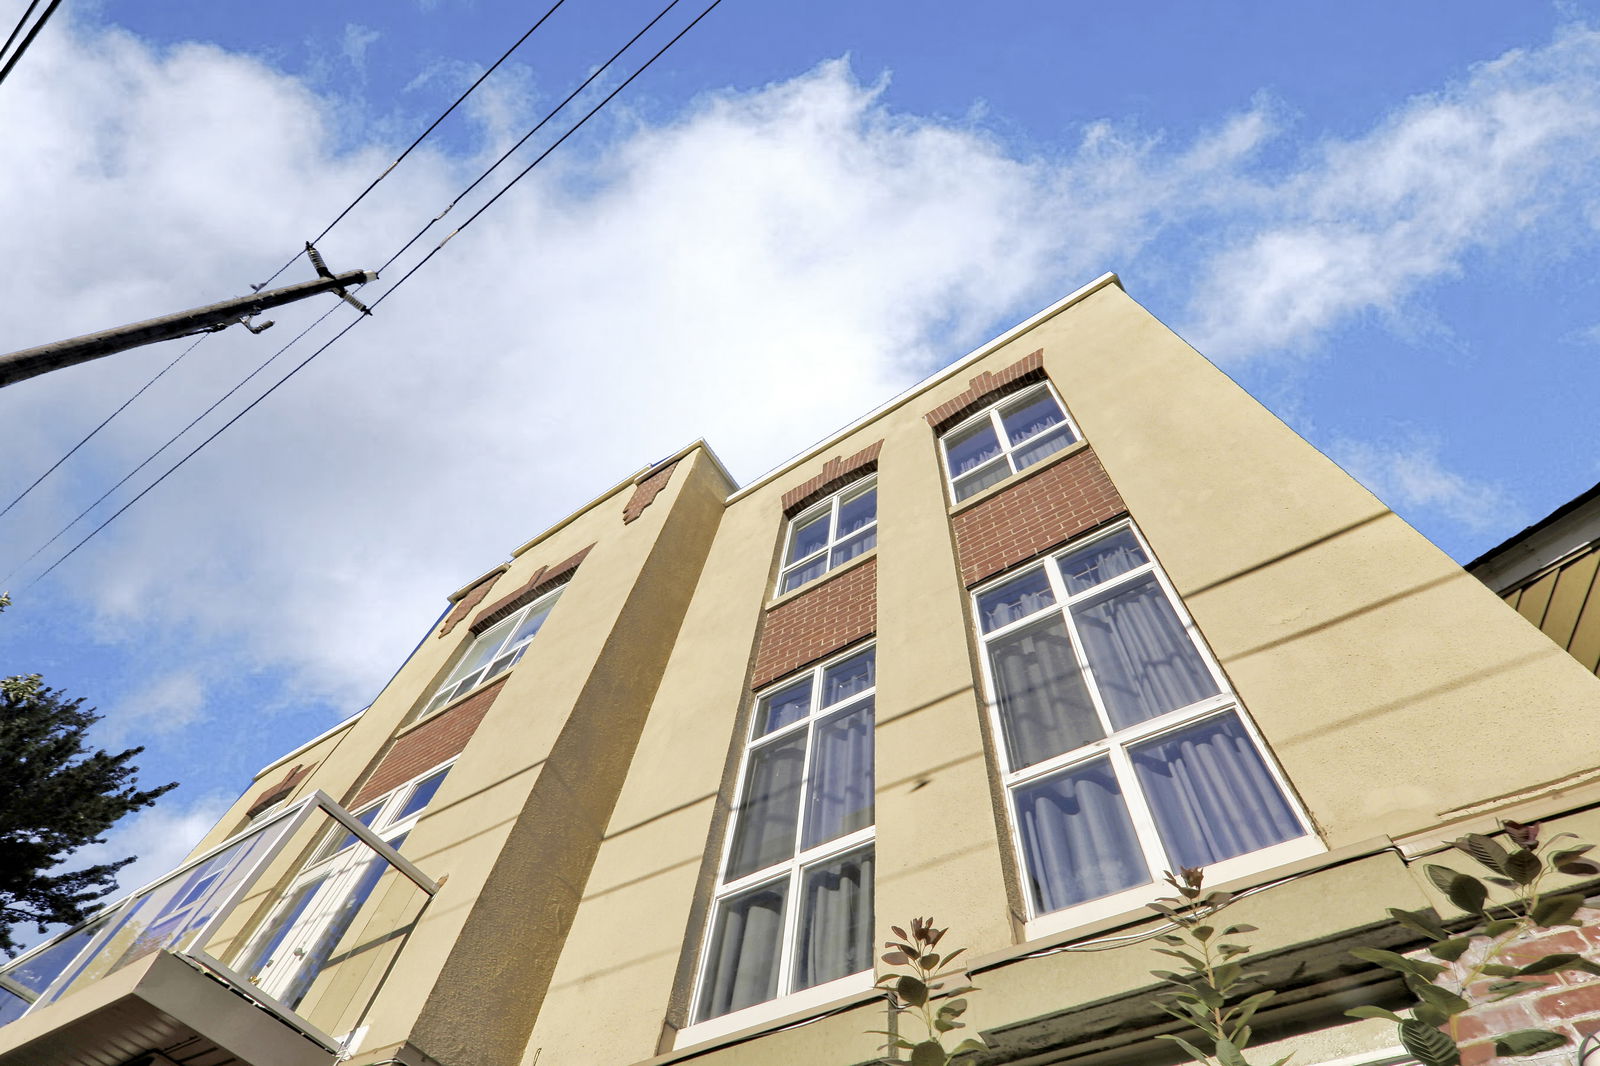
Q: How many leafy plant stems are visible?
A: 3